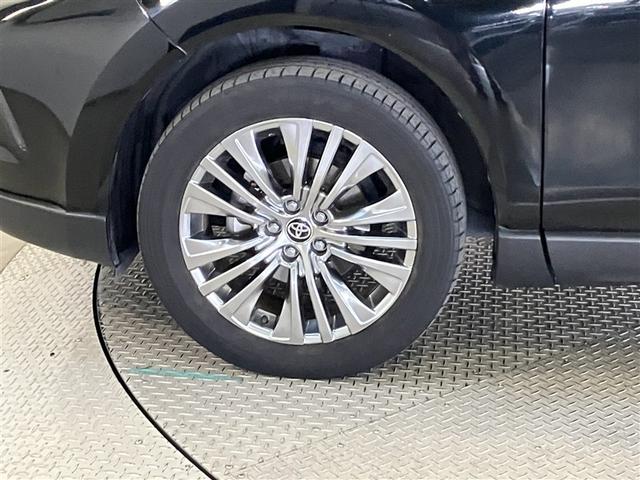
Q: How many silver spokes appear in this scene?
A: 15